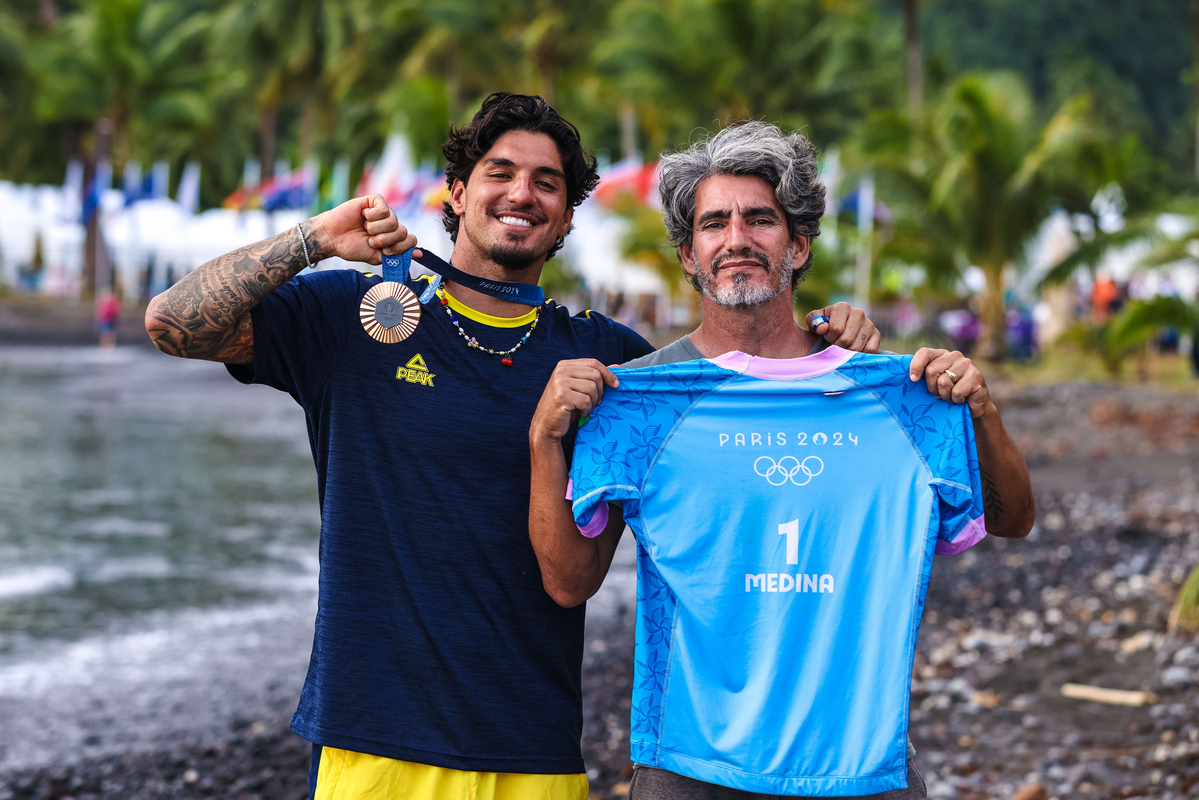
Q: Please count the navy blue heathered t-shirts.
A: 1